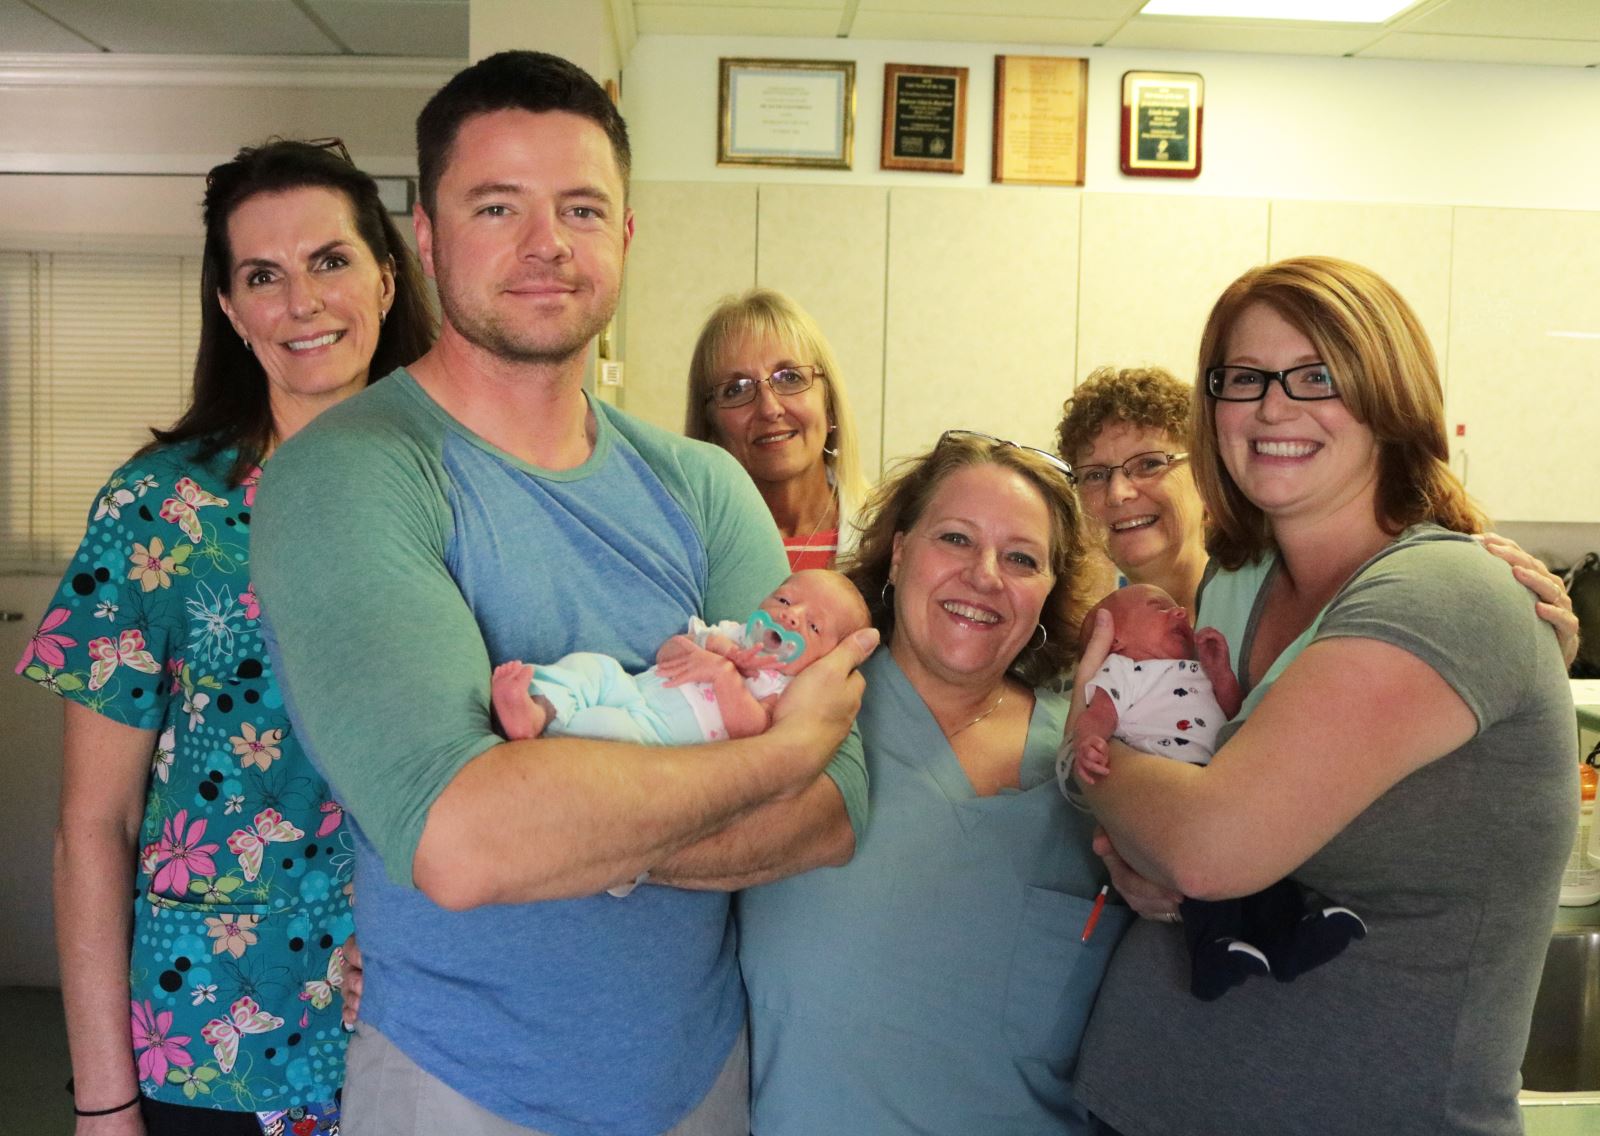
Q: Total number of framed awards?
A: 4